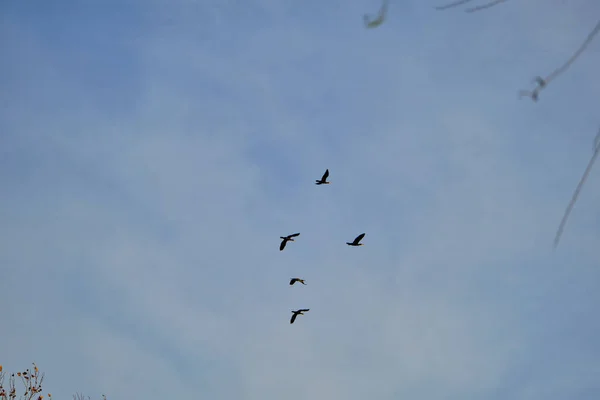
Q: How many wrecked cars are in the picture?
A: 0